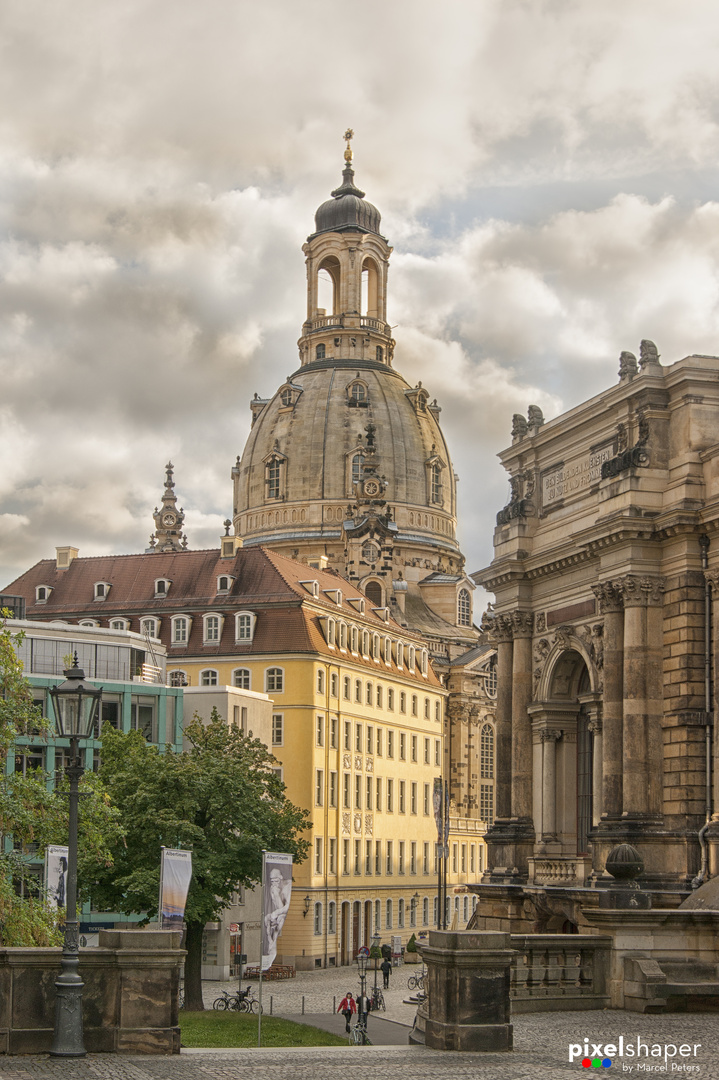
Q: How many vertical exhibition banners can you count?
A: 3